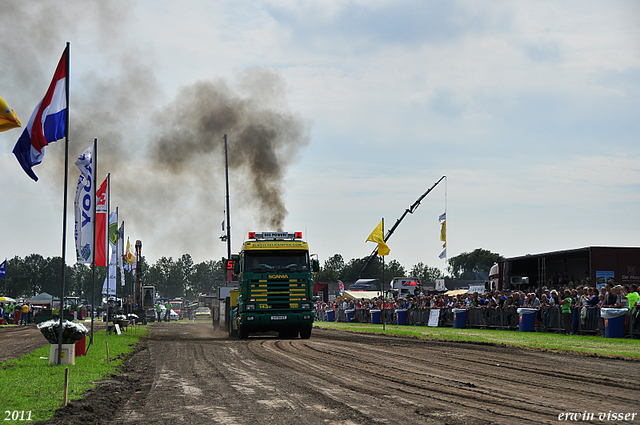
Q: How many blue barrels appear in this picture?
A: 7